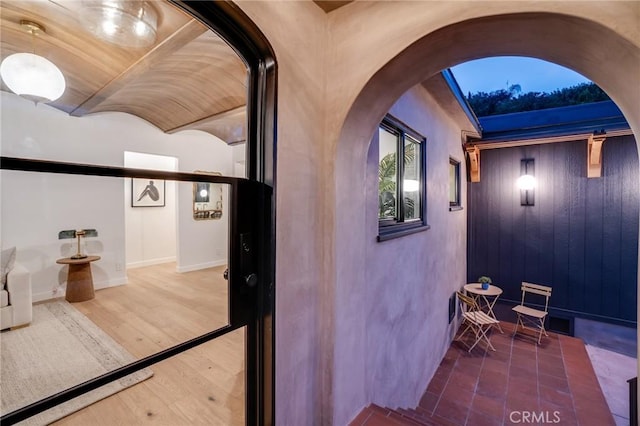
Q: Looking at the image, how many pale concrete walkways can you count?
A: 1